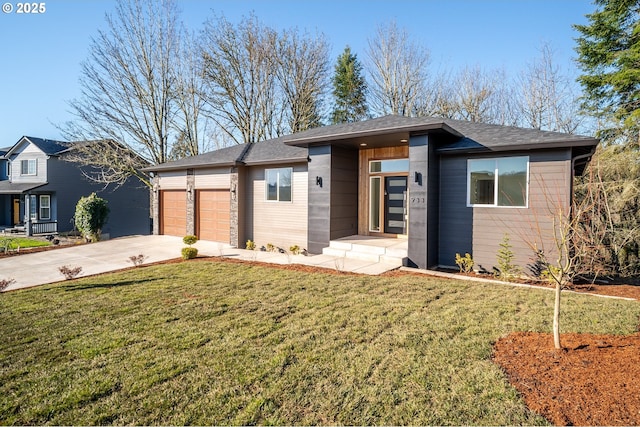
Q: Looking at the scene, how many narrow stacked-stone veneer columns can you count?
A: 3